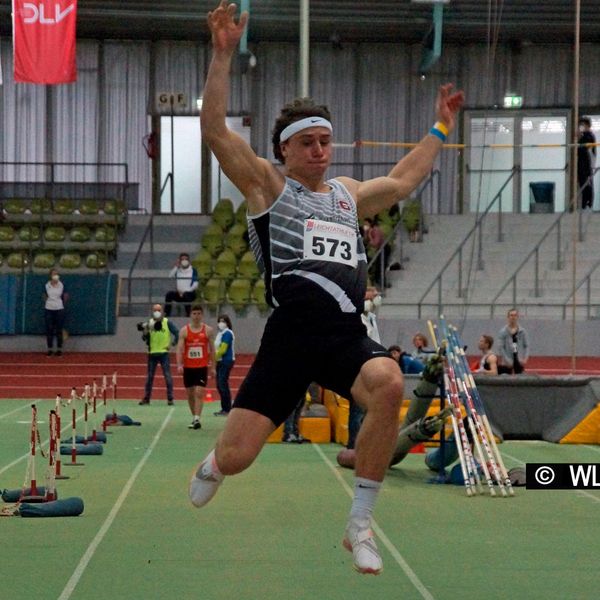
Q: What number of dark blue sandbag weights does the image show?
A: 5